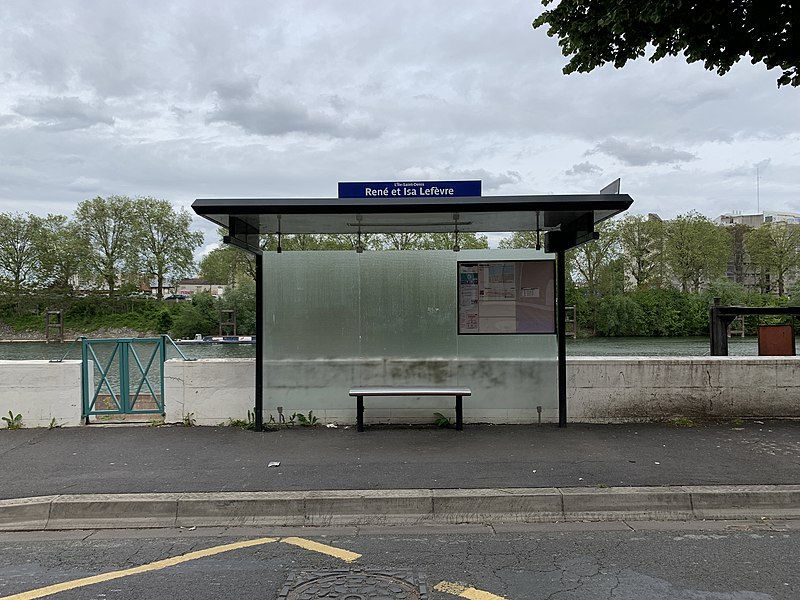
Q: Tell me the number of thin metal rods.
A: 4